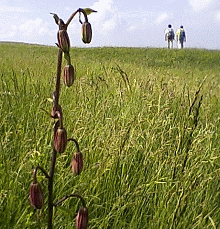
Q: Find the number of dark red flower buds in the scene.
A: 7